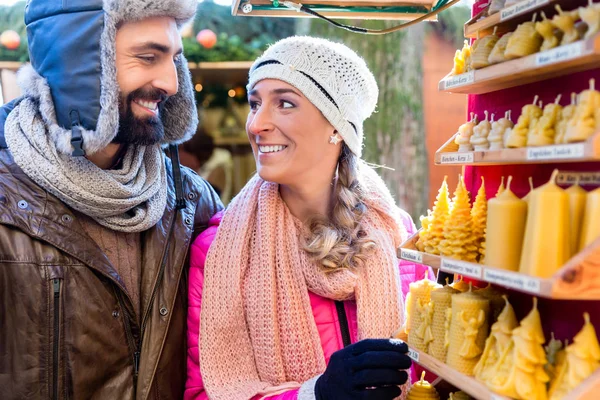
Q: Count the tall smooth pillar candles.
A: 5